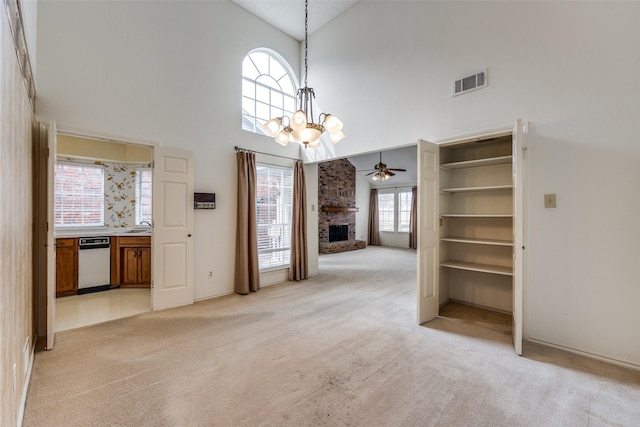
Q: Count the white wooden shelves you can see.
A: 5